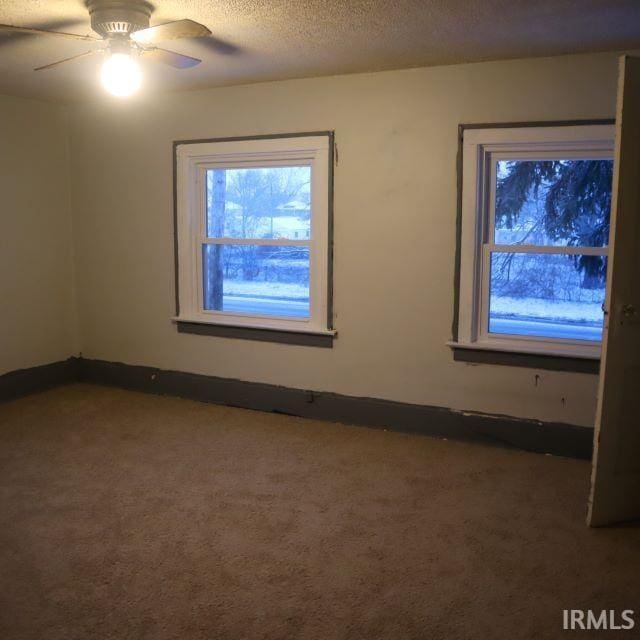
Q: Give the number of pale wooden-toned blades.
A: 4